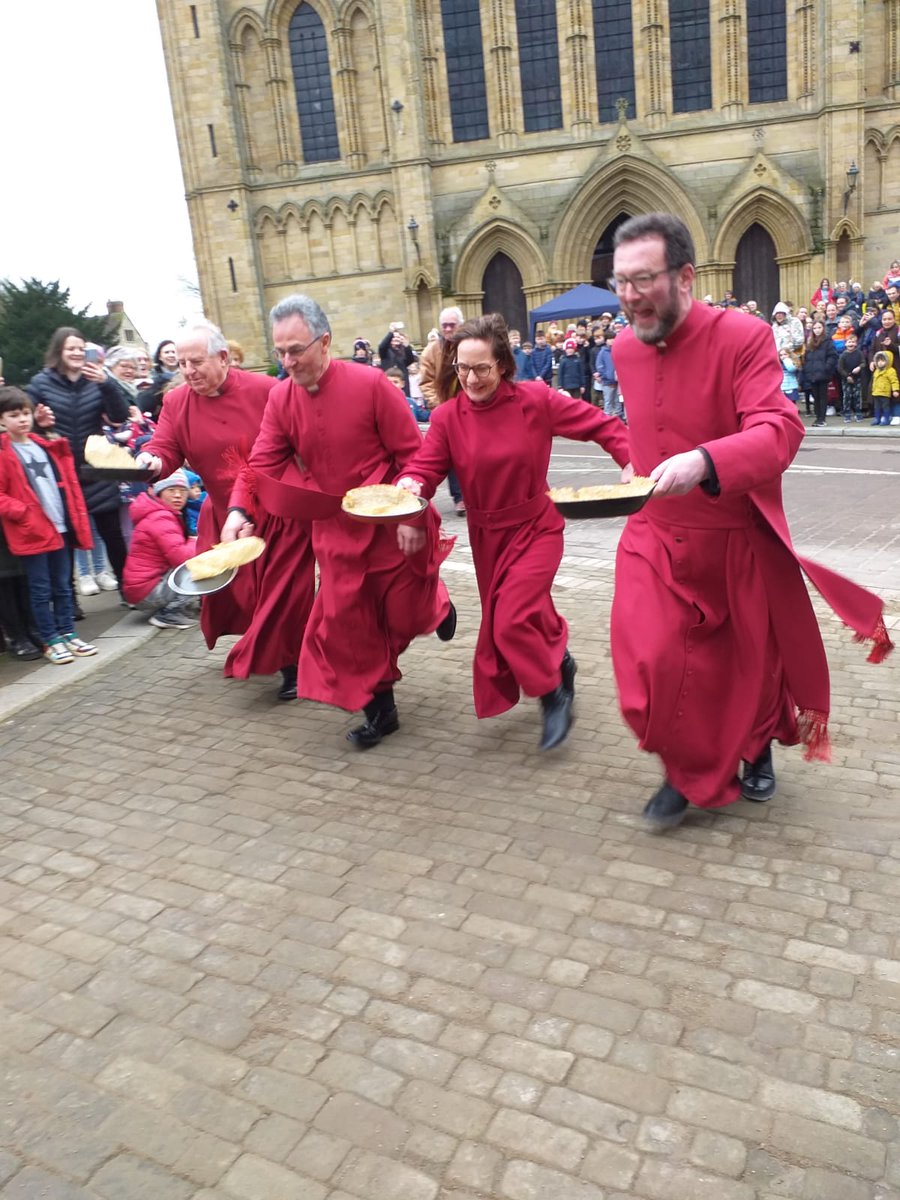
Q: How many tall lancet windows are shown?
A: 6